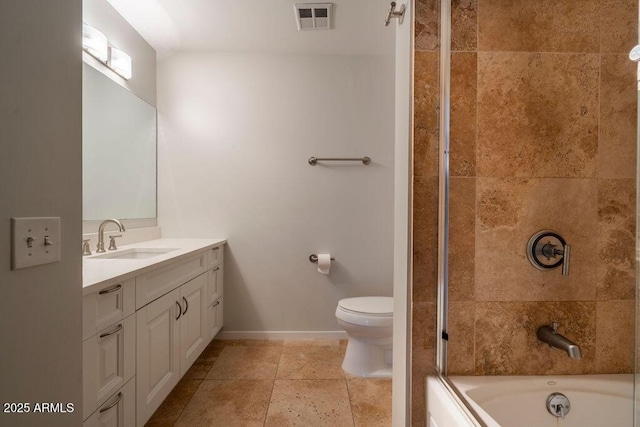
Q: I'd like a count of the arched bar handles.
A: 8